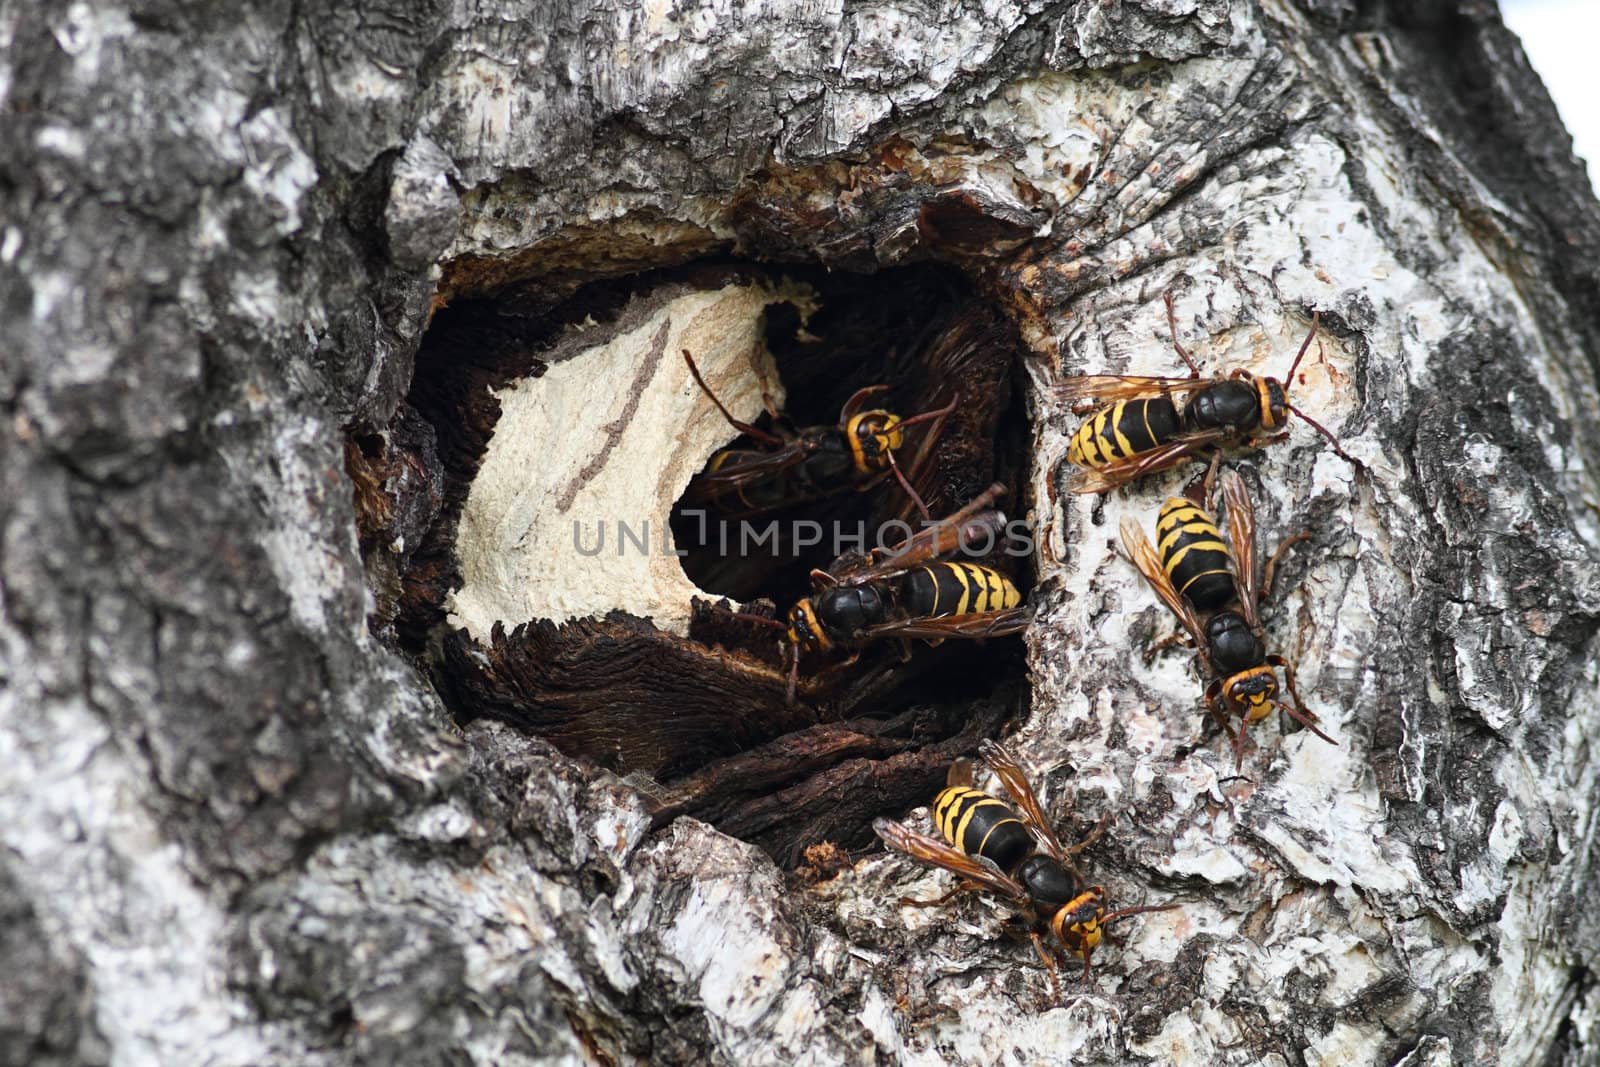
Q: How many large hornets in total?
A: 5